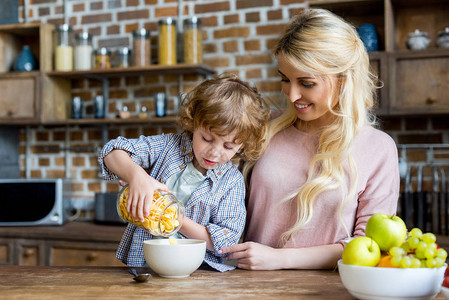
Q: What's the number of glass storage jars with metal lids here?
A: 7